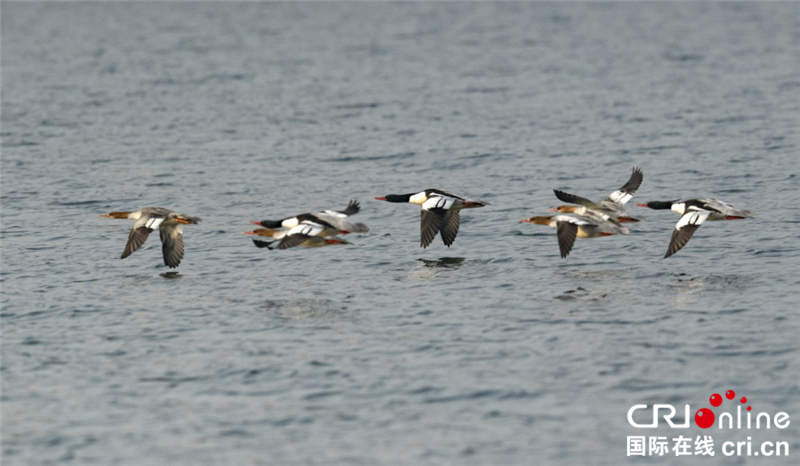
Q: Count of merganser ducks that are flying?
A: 7